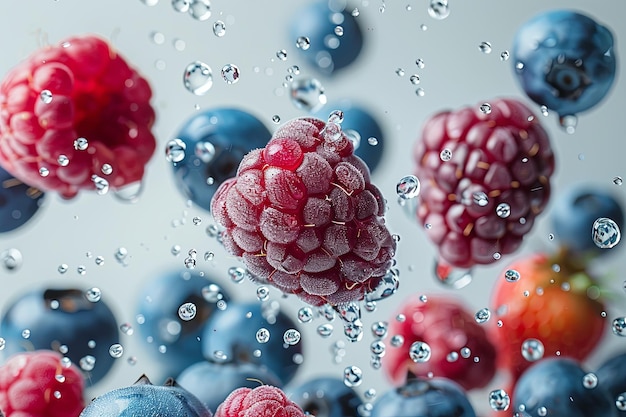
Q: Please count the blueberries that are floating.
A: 15